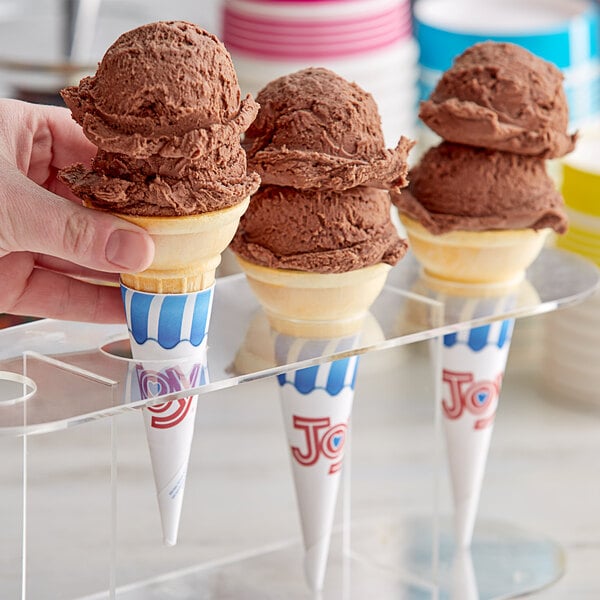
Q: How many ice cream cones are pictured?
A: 3